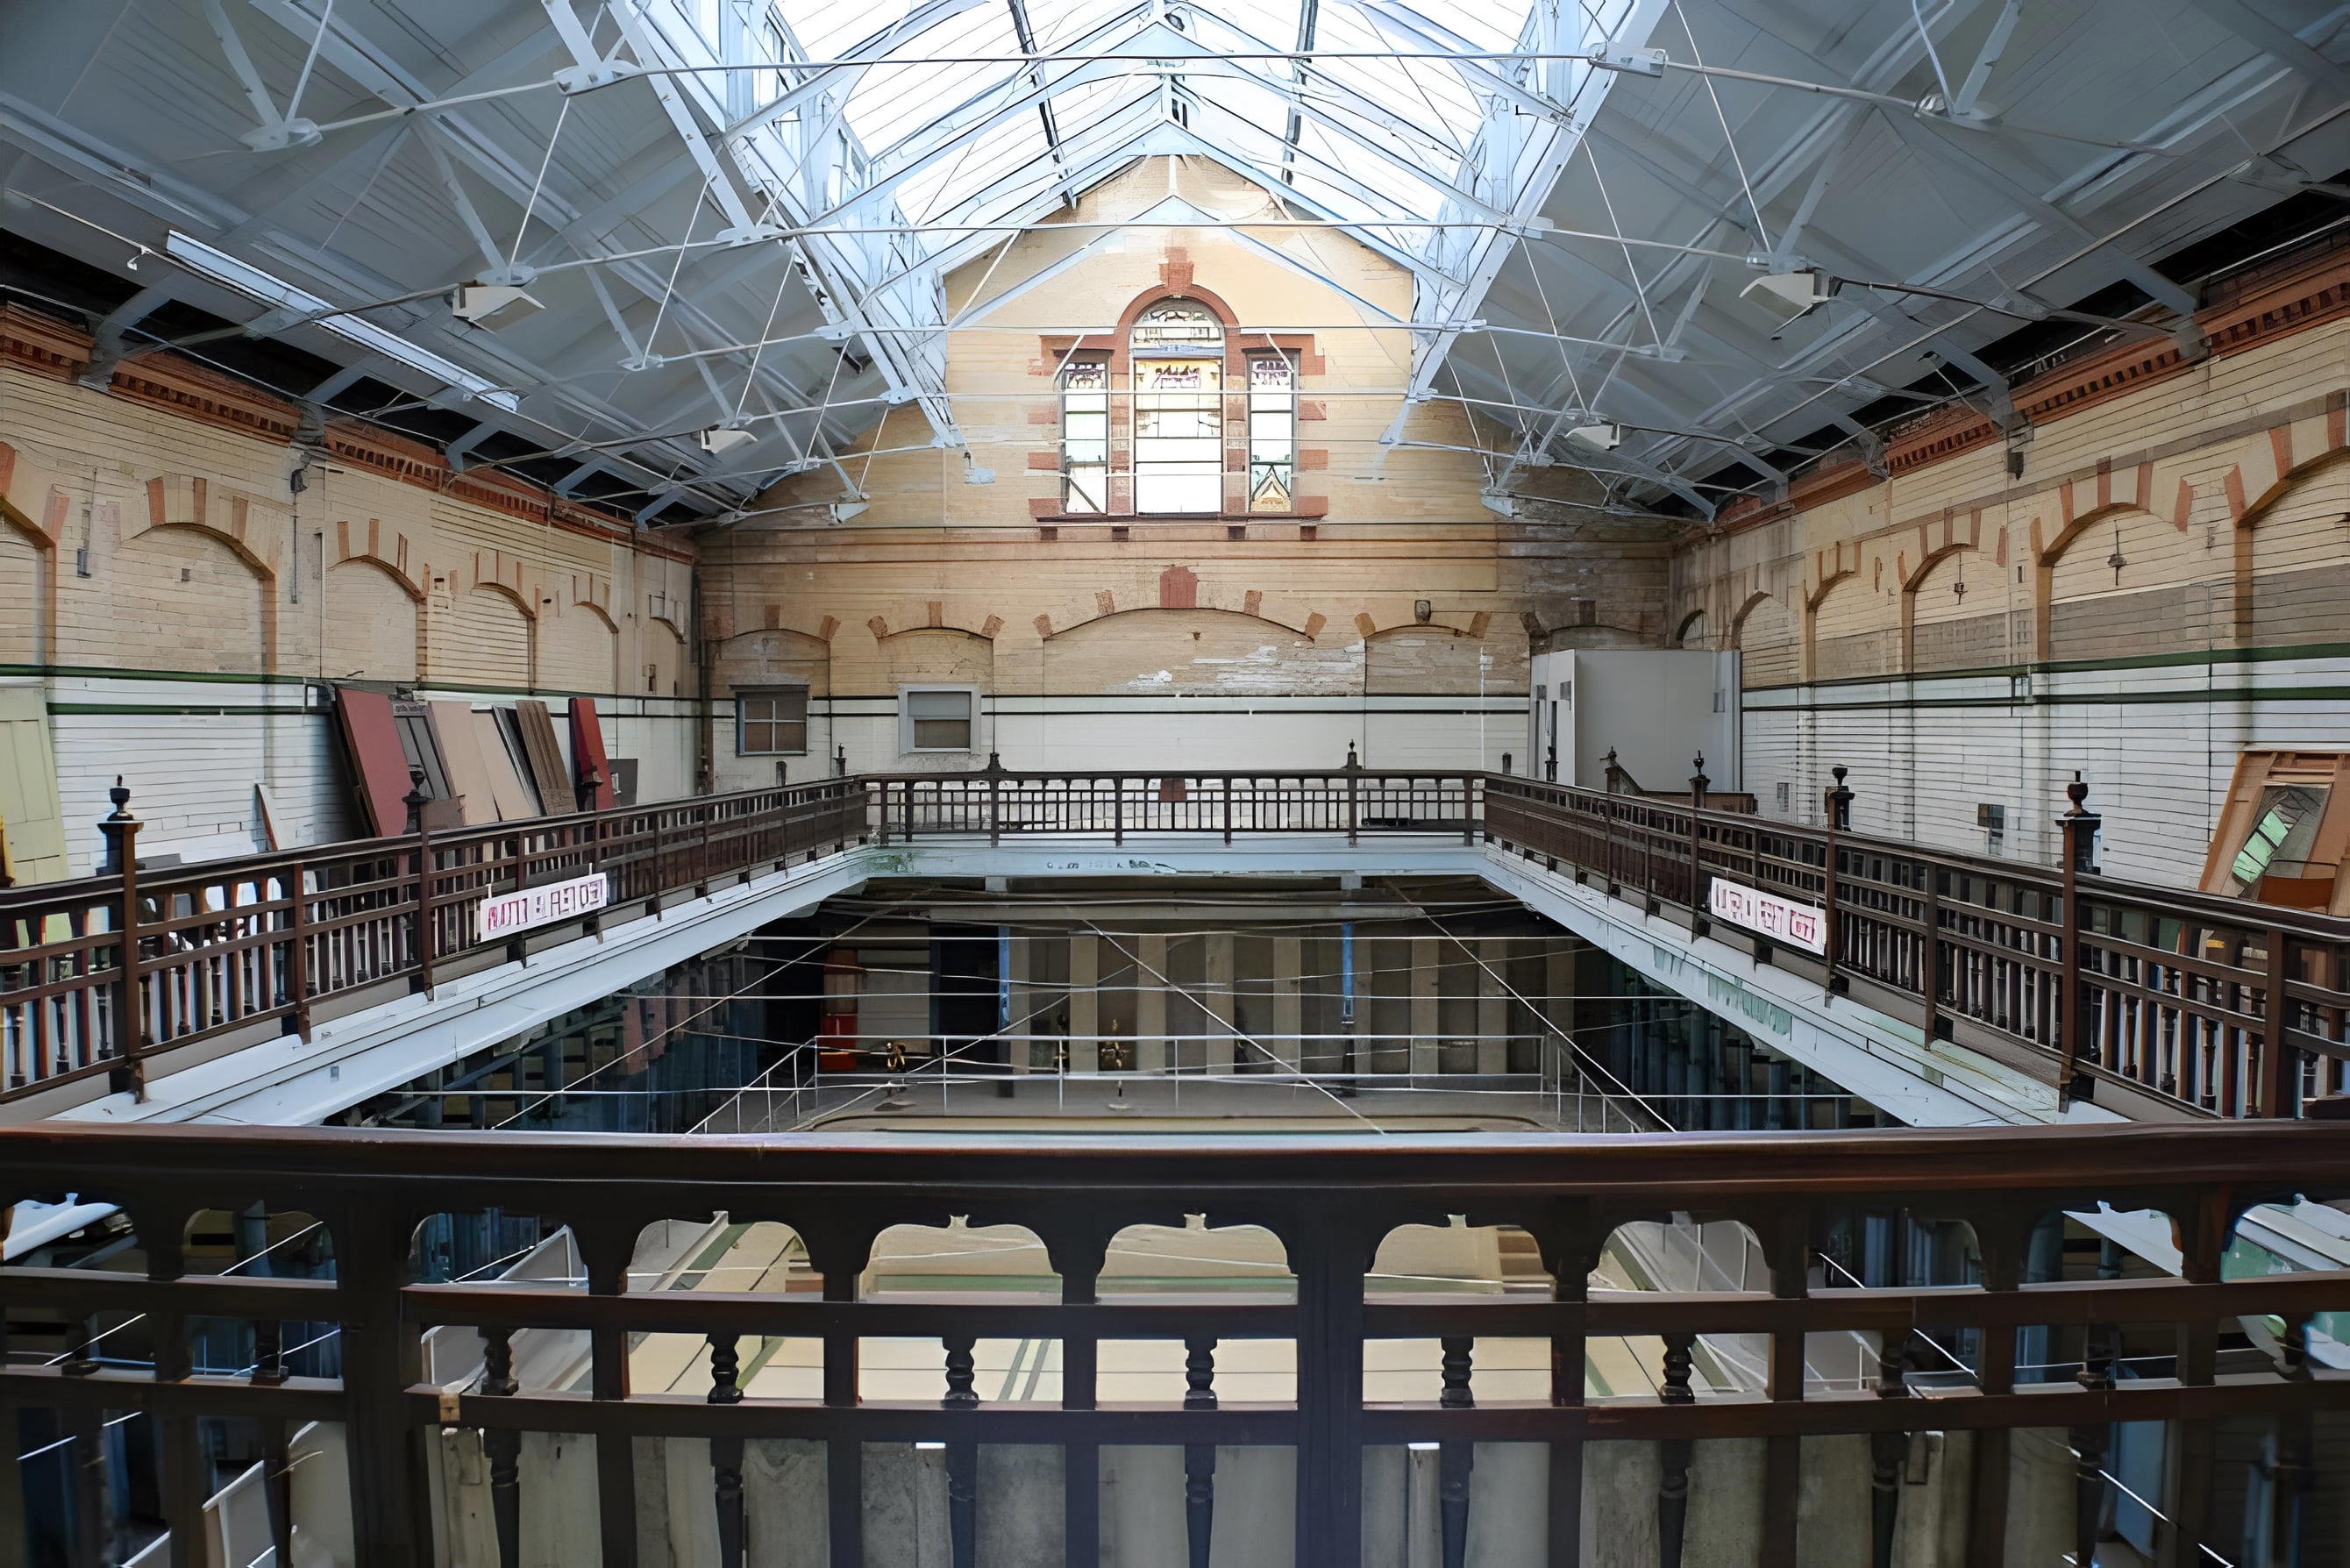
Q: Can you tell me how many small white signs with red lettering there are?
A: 2